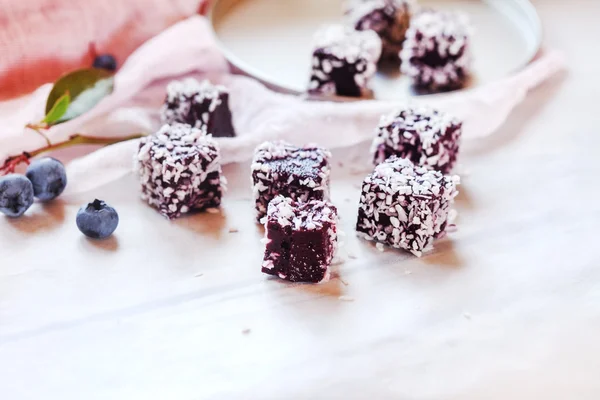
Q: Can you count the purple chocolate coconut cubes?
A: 9